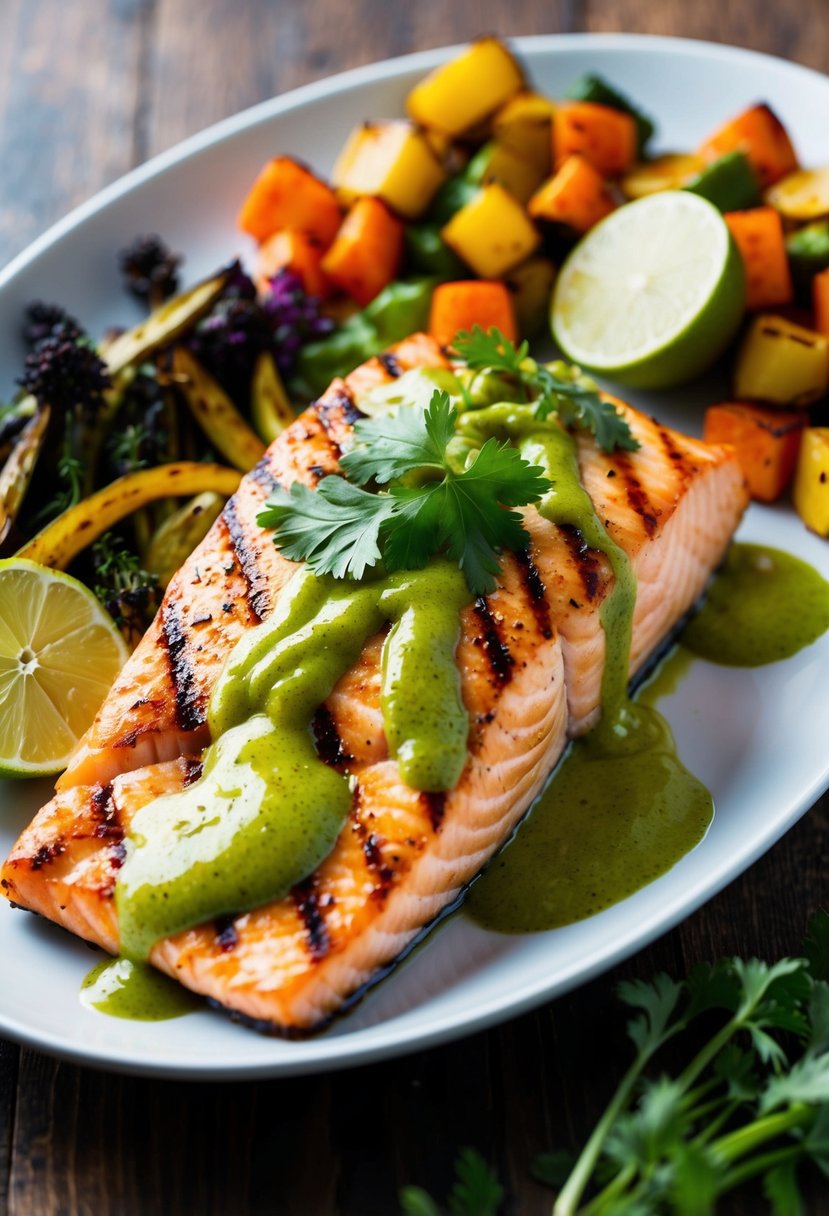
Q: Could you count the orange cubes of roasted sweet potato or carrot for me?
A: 10